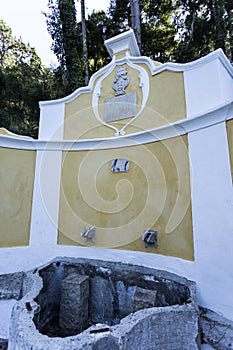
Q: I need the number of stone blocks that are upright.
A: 2